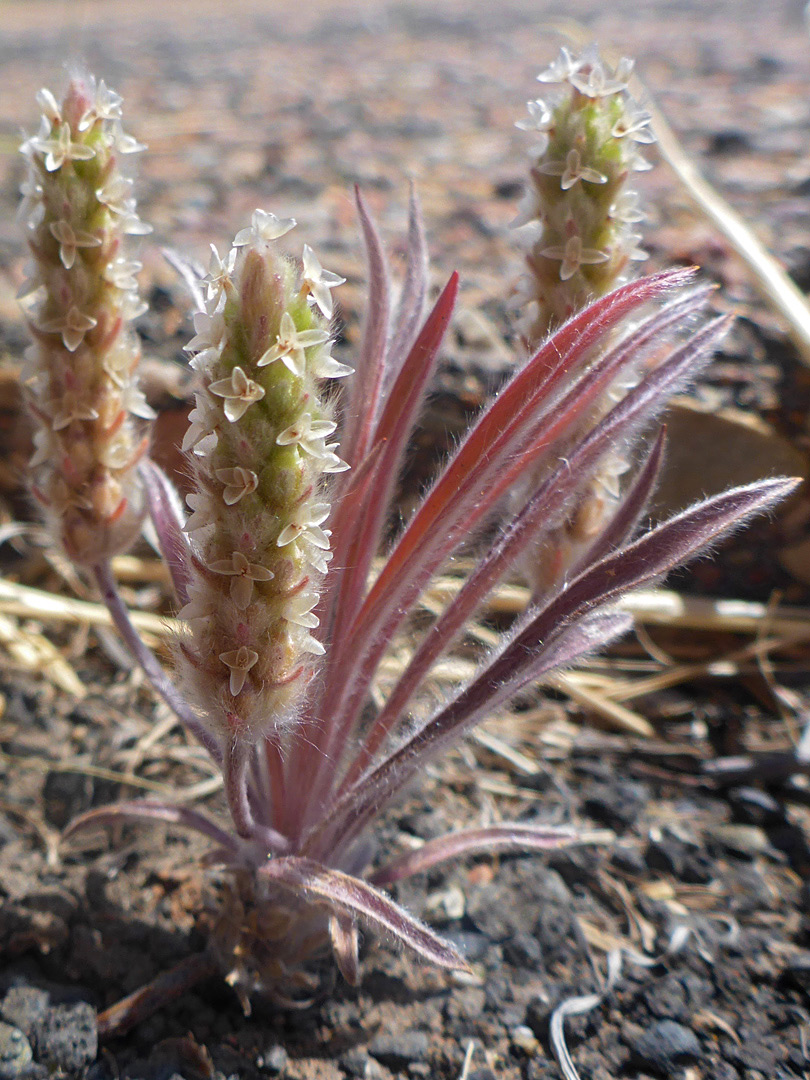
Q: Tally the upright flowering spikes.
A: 3